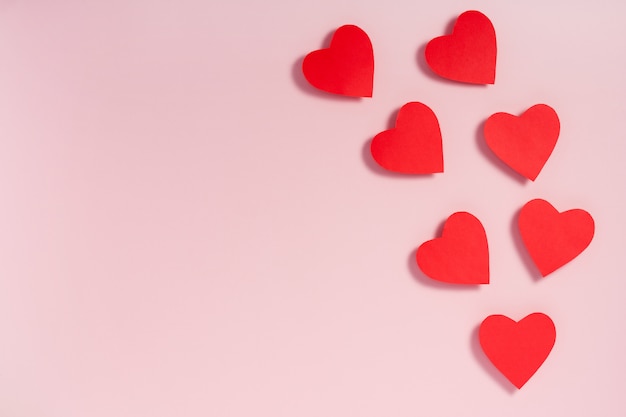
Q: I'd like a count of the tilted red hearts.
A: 6